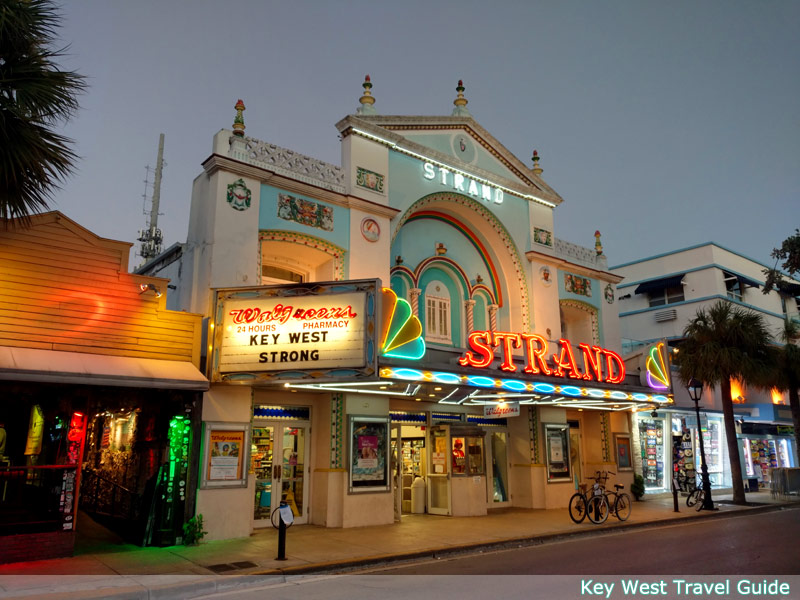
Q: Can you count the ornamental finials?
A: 5